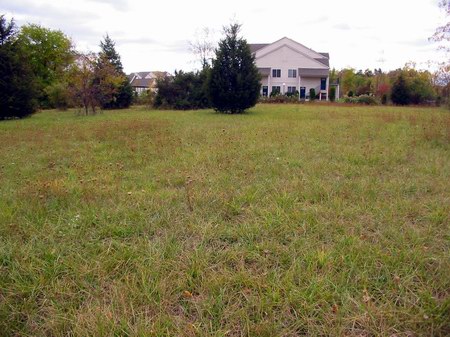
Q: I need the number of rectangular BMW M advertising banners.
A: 0